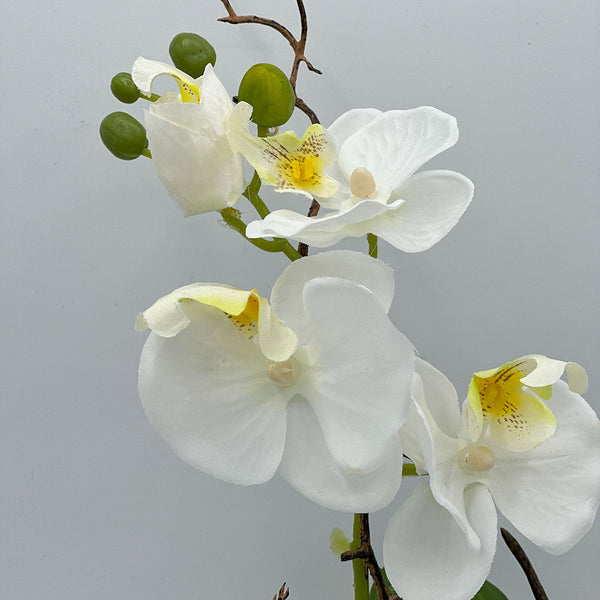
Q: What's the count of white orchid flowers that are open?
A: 3